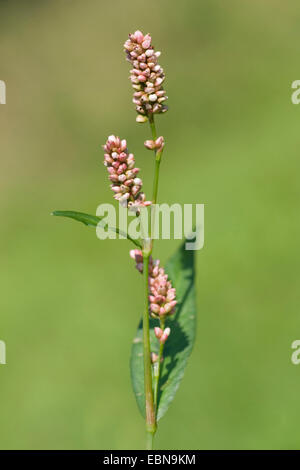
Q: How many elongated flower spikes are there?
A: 3